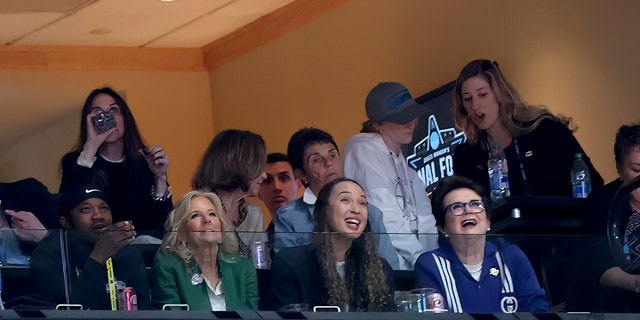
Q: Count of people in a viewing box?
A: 12